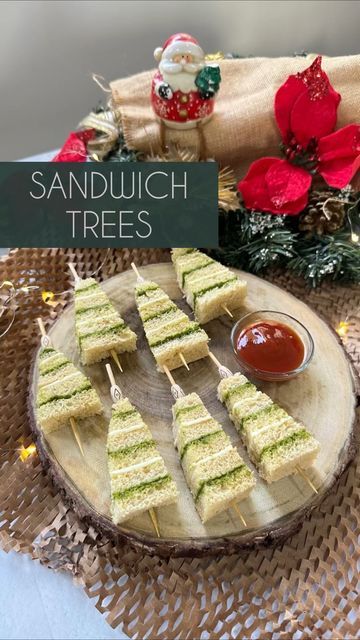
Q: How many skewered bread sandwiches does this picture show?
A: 7